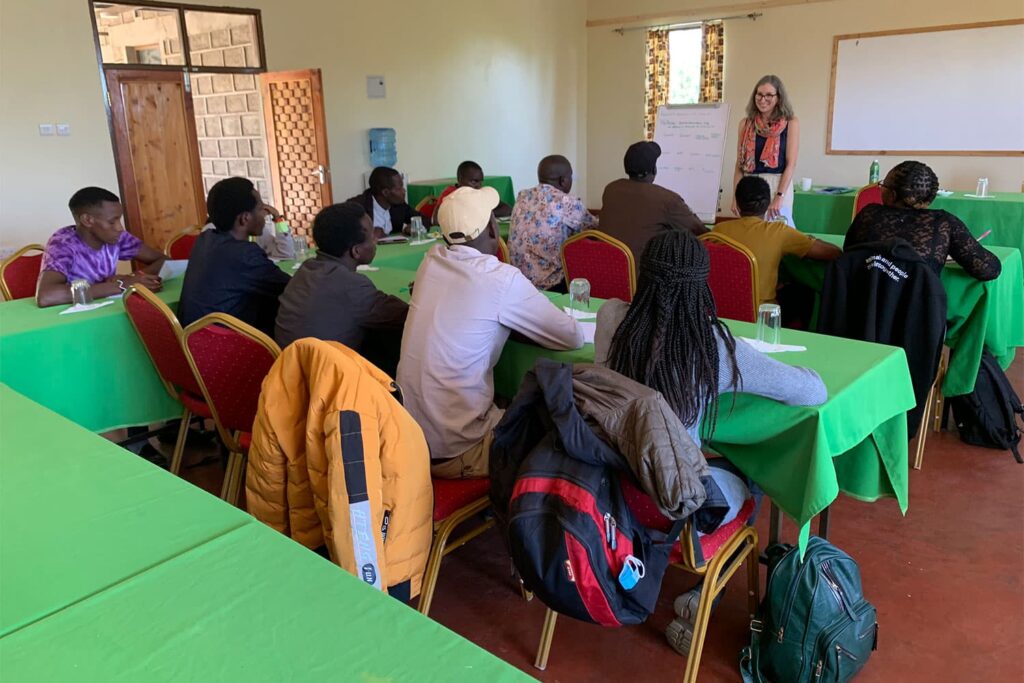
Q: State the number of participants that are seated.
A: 12